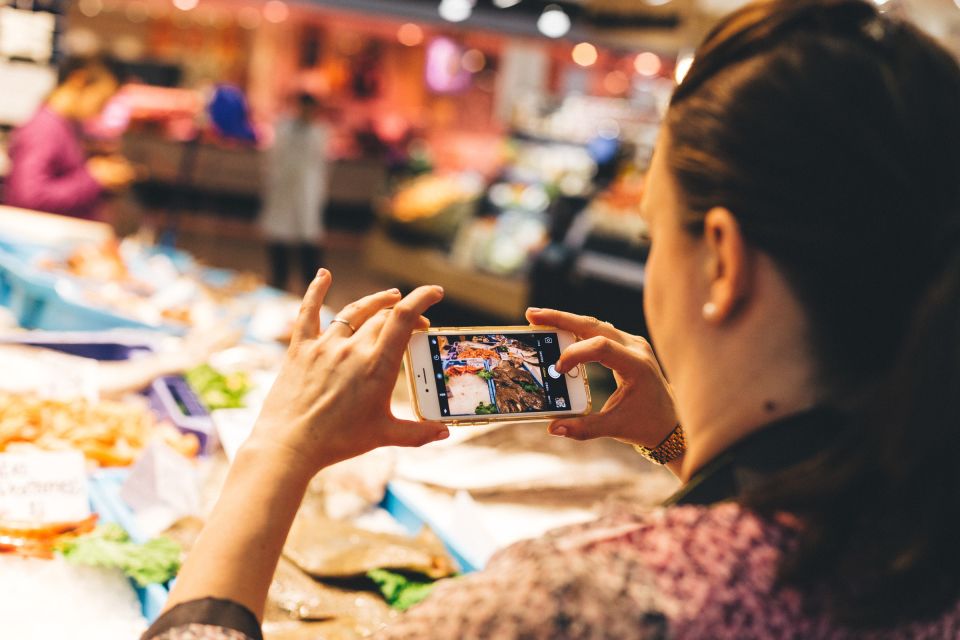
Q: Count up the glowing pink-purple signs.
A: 1